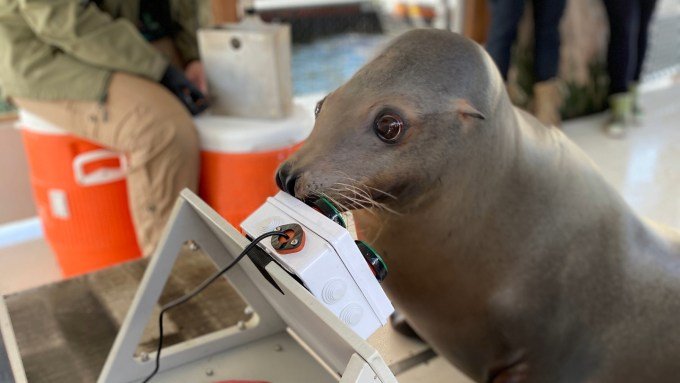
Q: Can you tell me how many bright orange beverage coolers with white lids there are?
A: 2